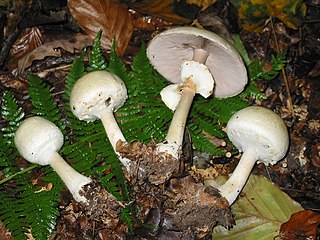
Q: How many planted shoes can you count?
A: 0